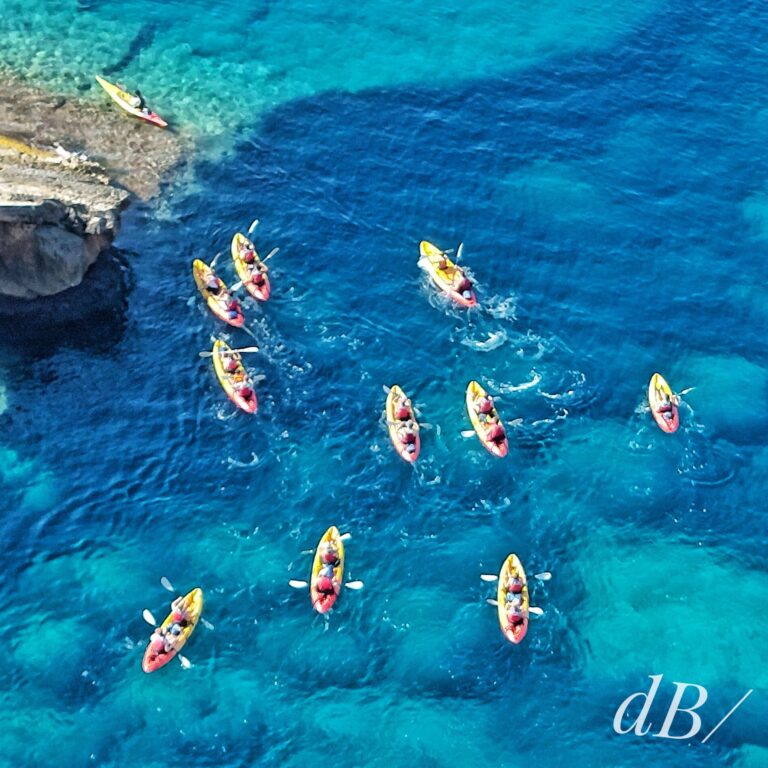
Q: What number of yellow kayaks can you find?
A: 11